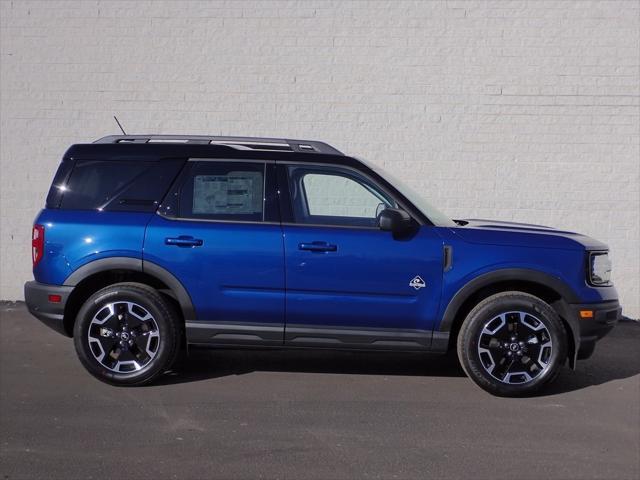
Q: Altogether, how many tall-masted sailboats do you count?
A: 0